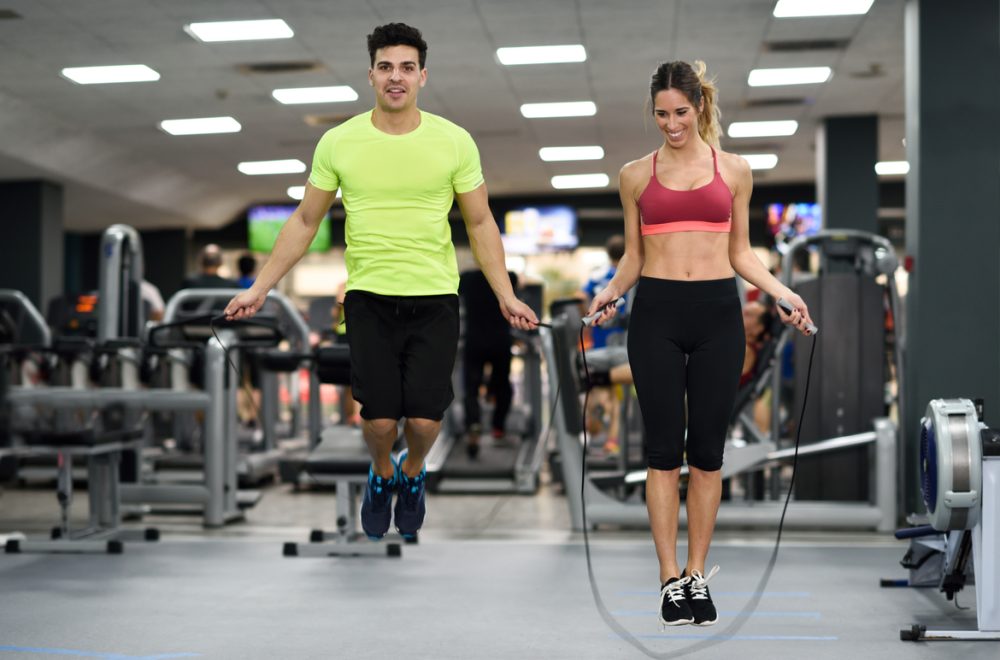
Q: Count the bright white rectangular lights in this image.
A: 15